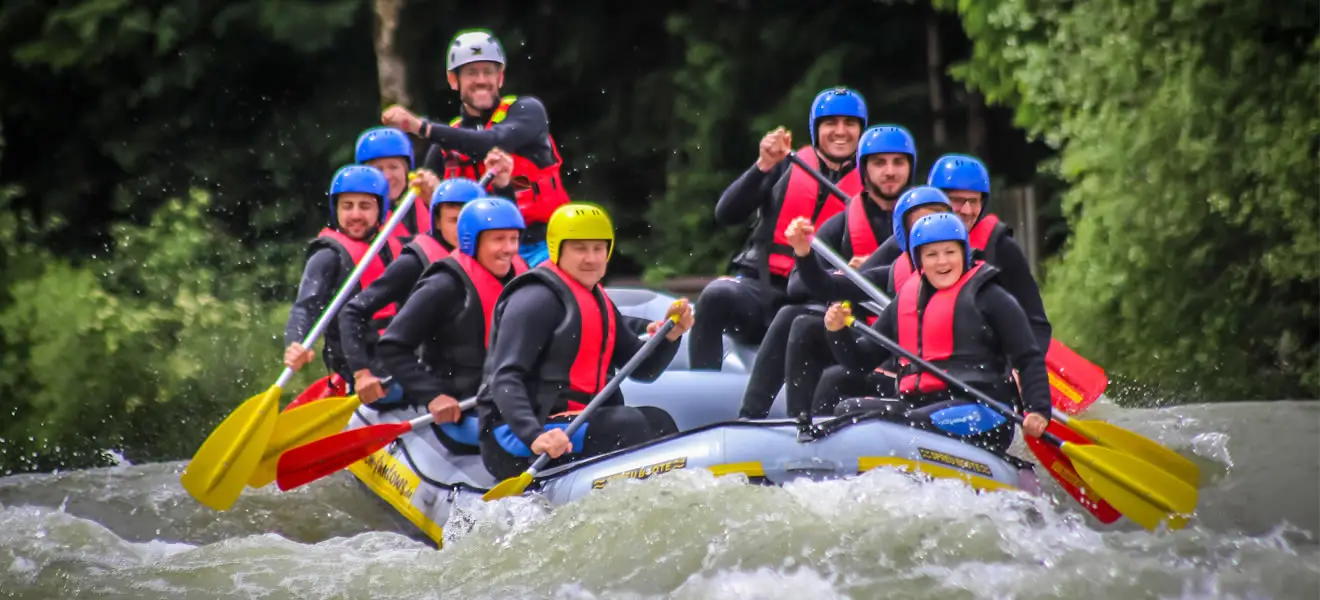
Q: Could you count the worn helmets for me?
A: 11